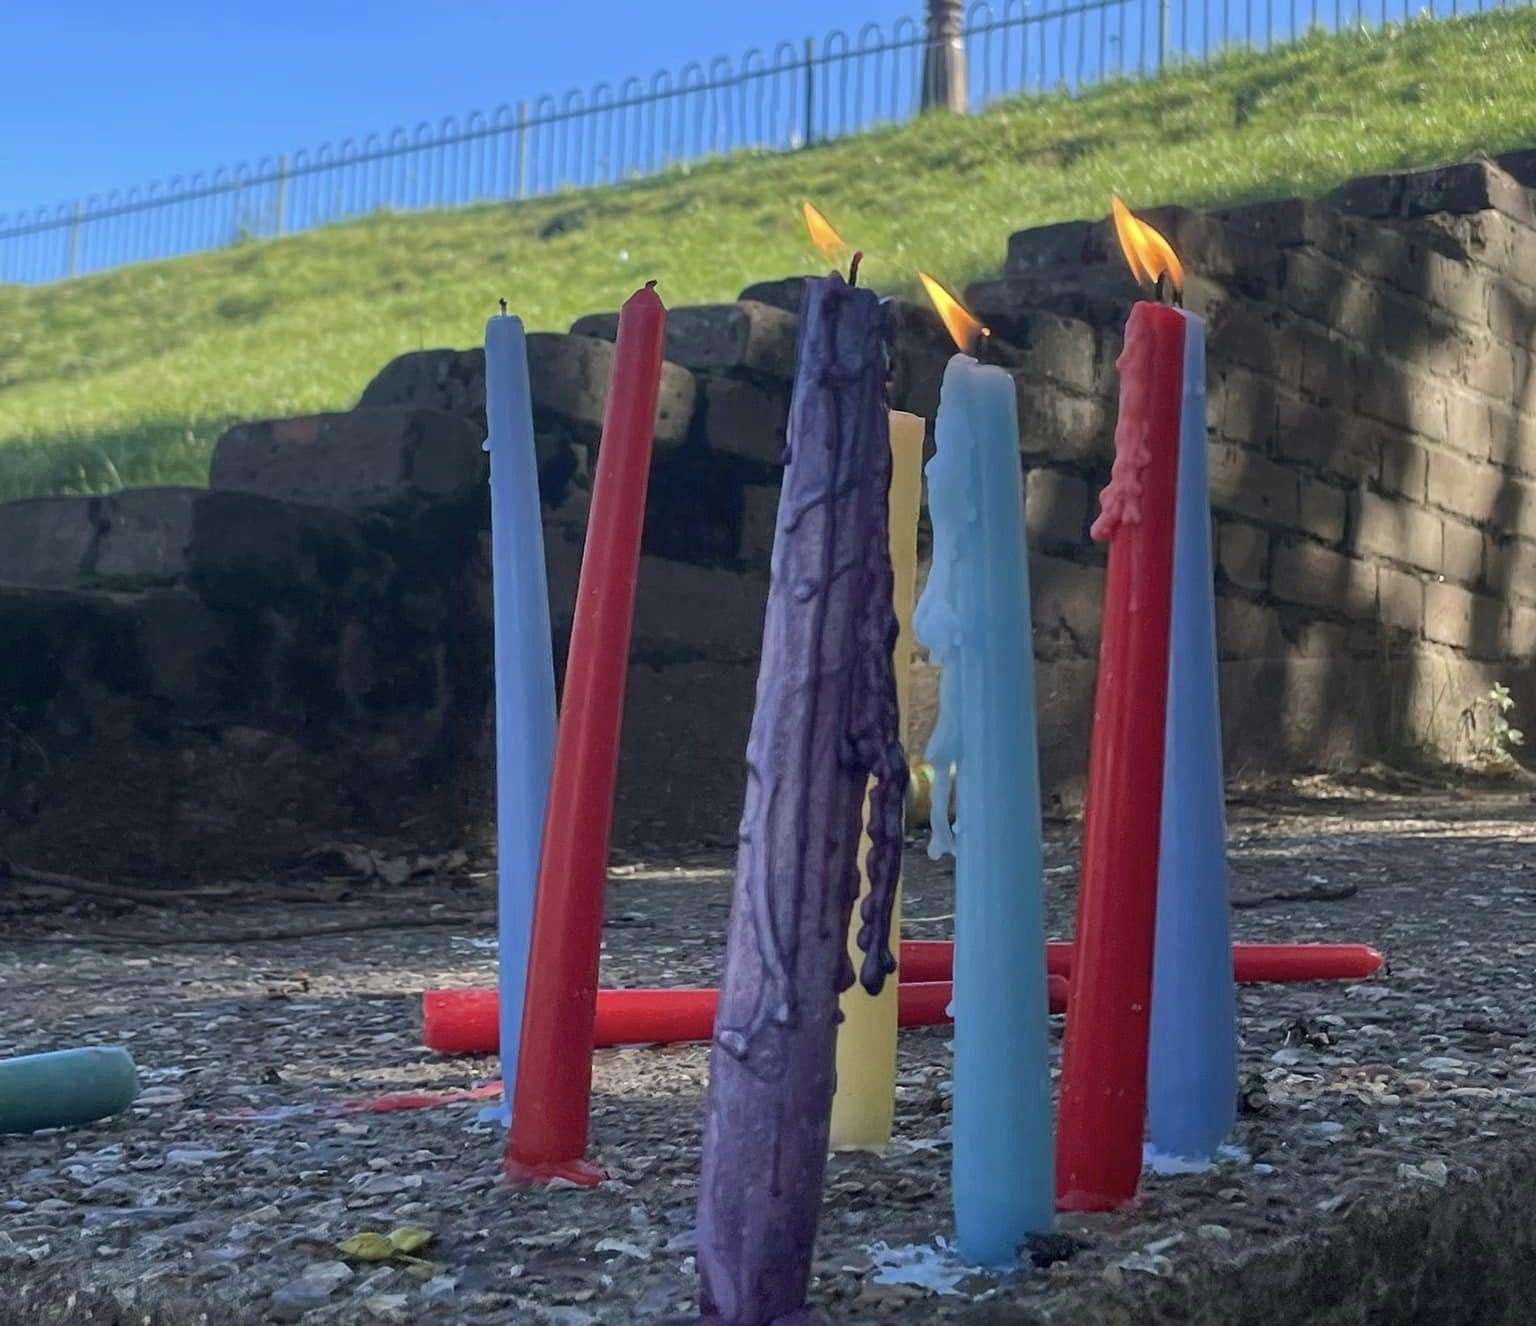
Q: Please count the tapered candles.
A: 10